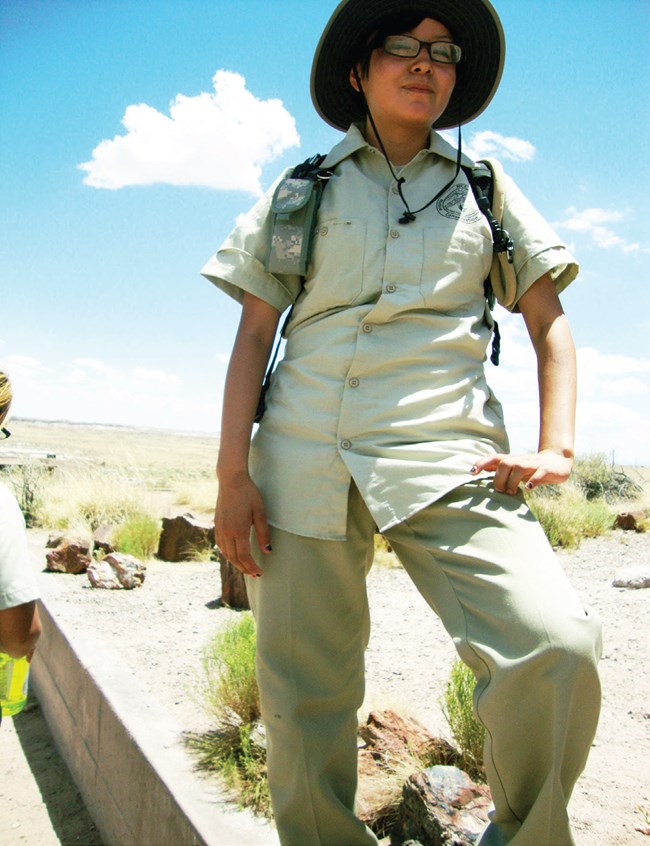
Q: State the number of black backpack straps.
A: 2